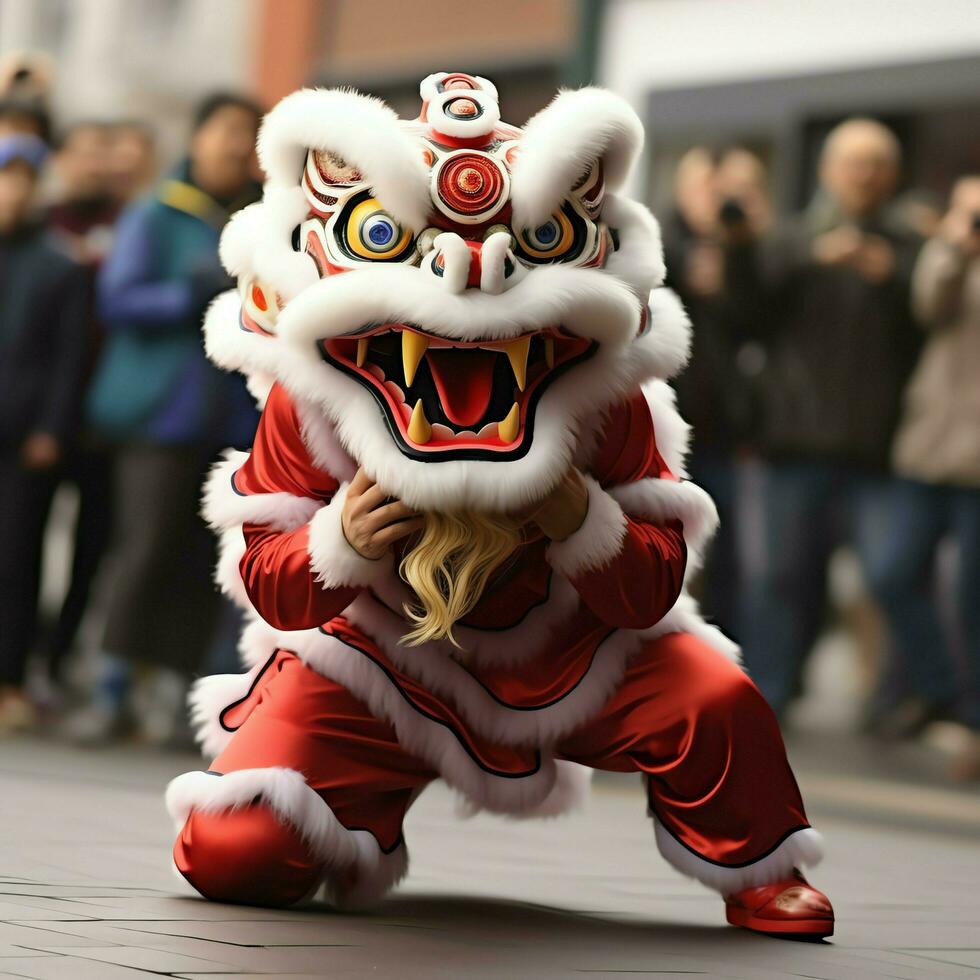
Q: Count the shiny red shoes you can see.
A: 1